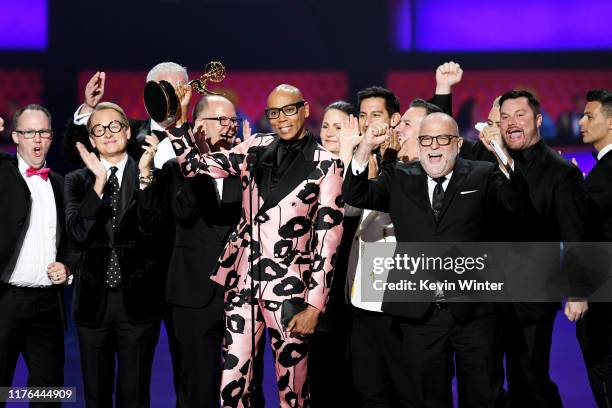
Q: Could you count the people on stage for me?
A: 12